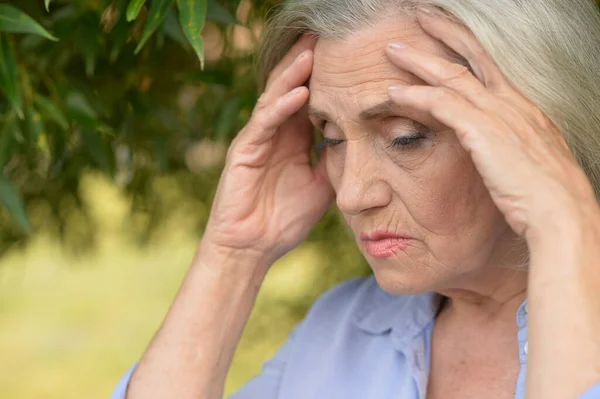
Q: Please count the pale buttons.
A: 2